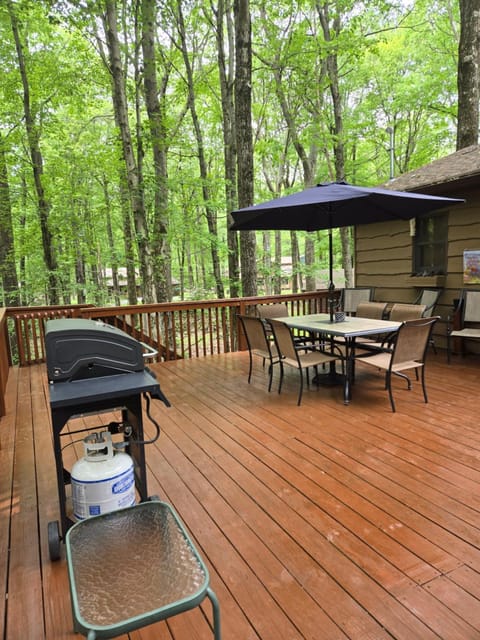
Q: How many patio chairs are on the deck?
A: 9